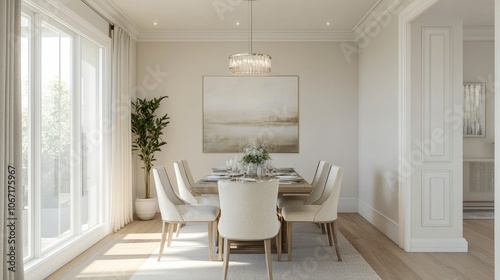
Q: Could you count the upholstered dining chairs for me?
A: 5